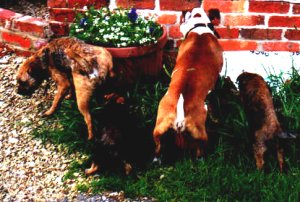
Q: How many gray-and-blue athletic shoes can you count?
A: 0